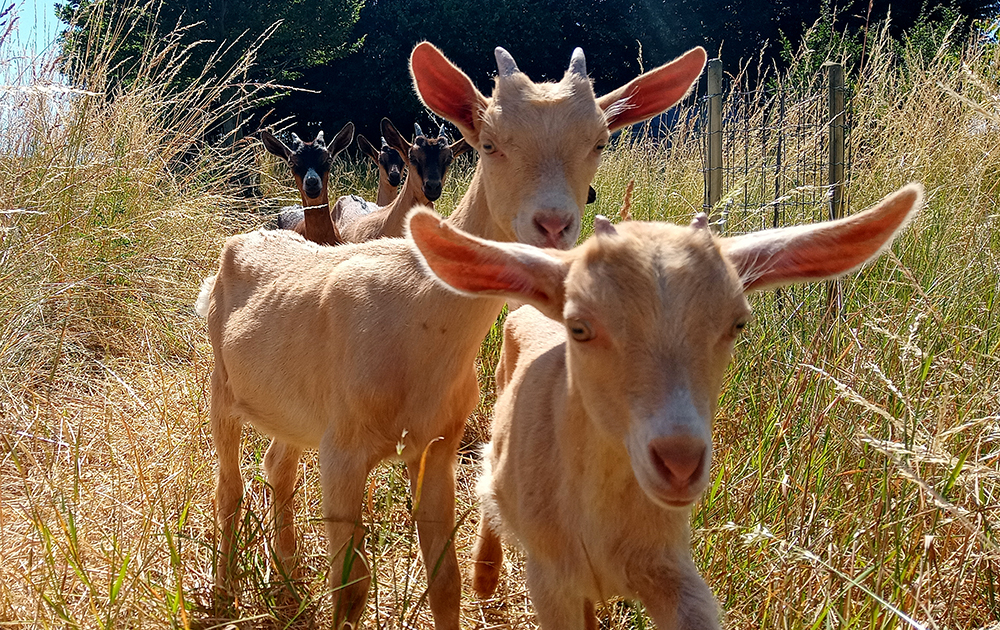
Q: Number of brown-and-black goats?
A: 3